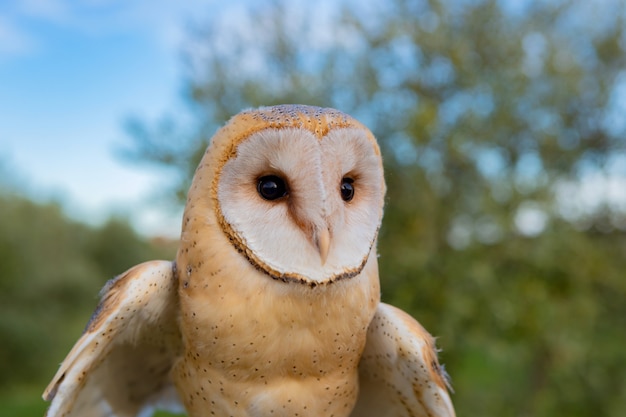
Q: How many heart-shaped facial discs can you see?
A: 1